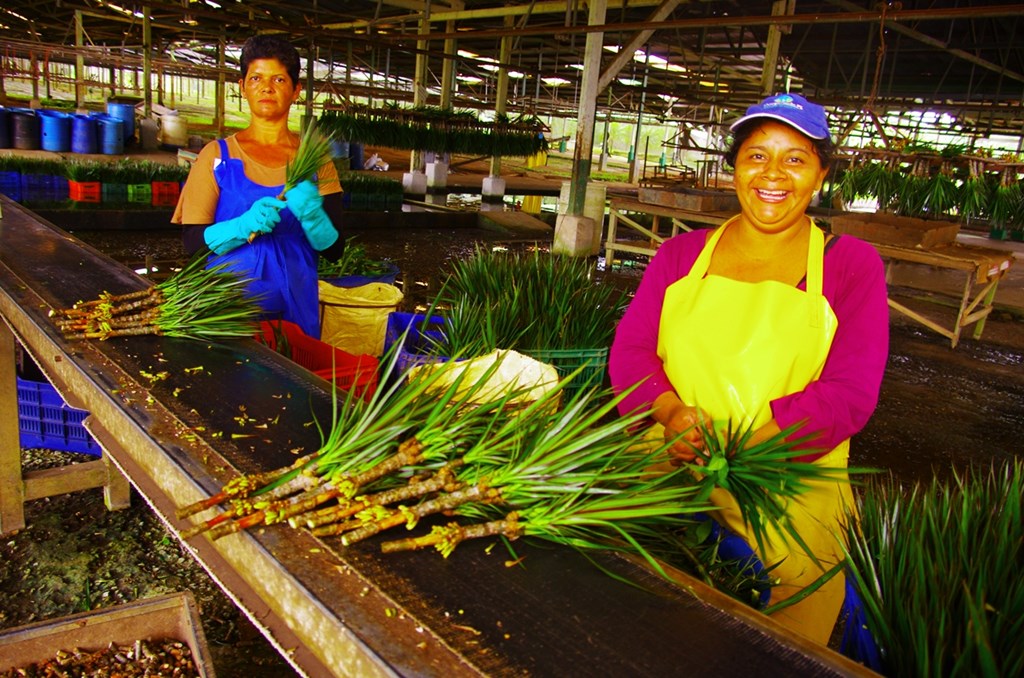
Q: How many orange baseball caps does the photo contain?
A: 0